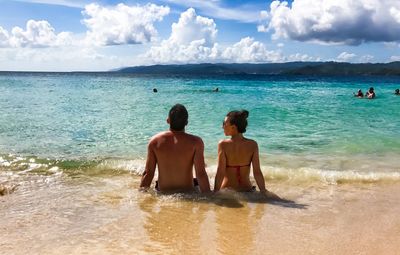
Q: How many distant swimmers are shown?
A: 5